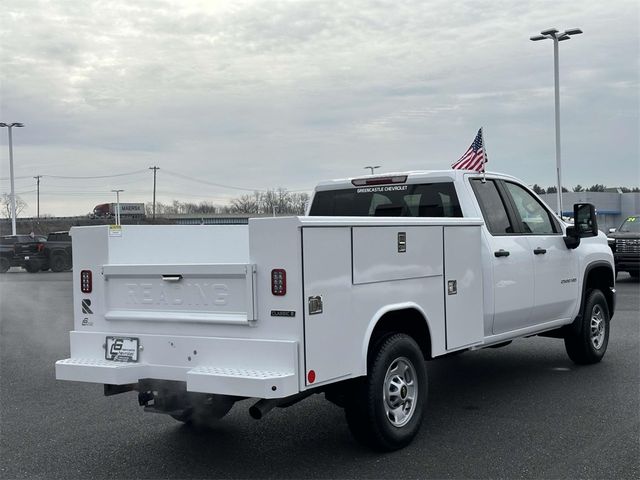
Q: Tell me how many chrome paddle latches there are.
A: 3